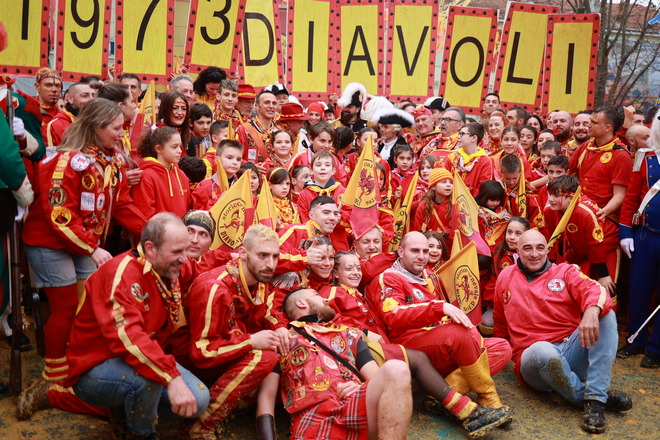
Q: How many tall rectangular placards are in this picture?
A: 11